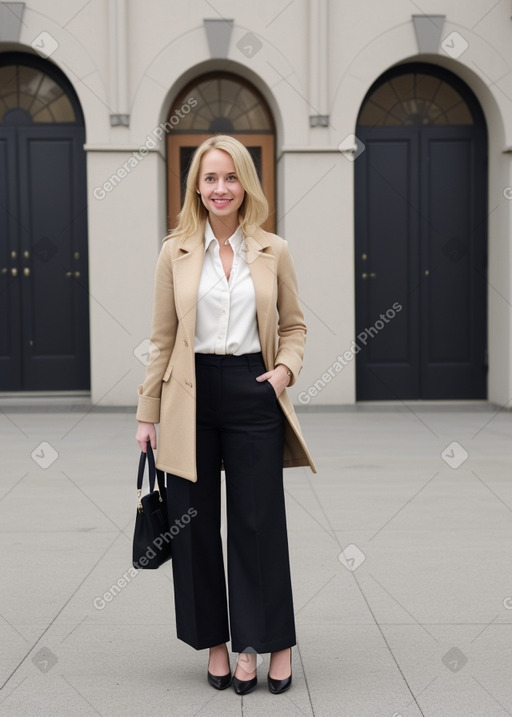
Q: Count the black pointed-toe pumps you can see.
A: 3